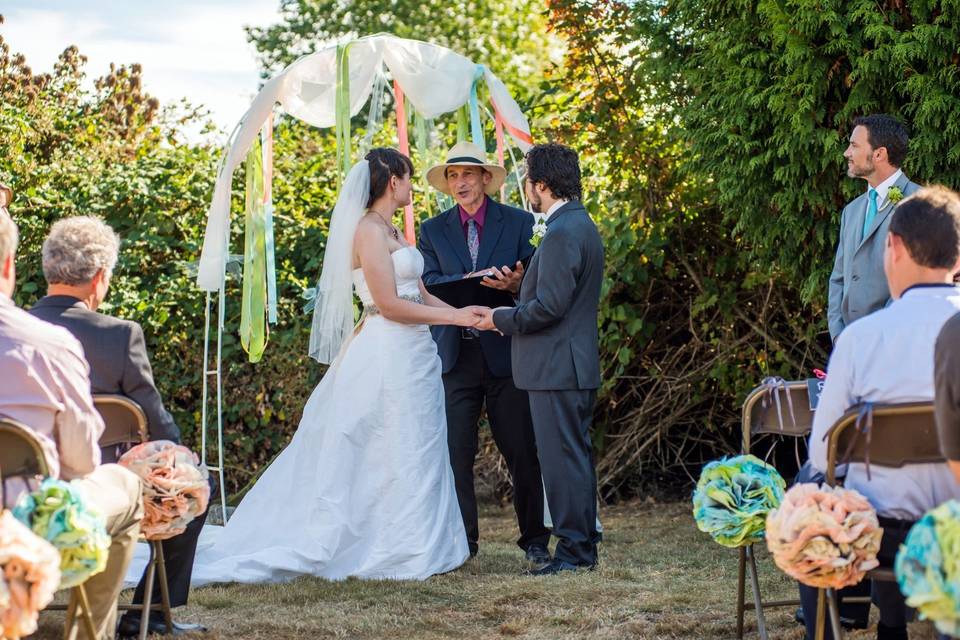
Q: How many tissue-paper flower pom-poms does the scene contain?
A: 6